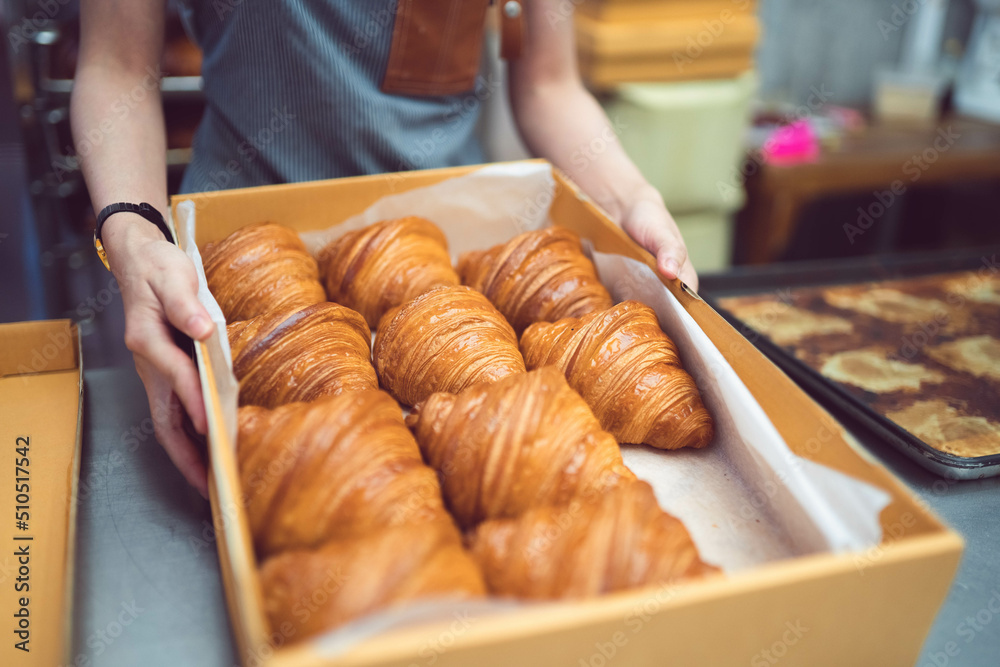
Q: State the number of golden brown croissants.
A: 10